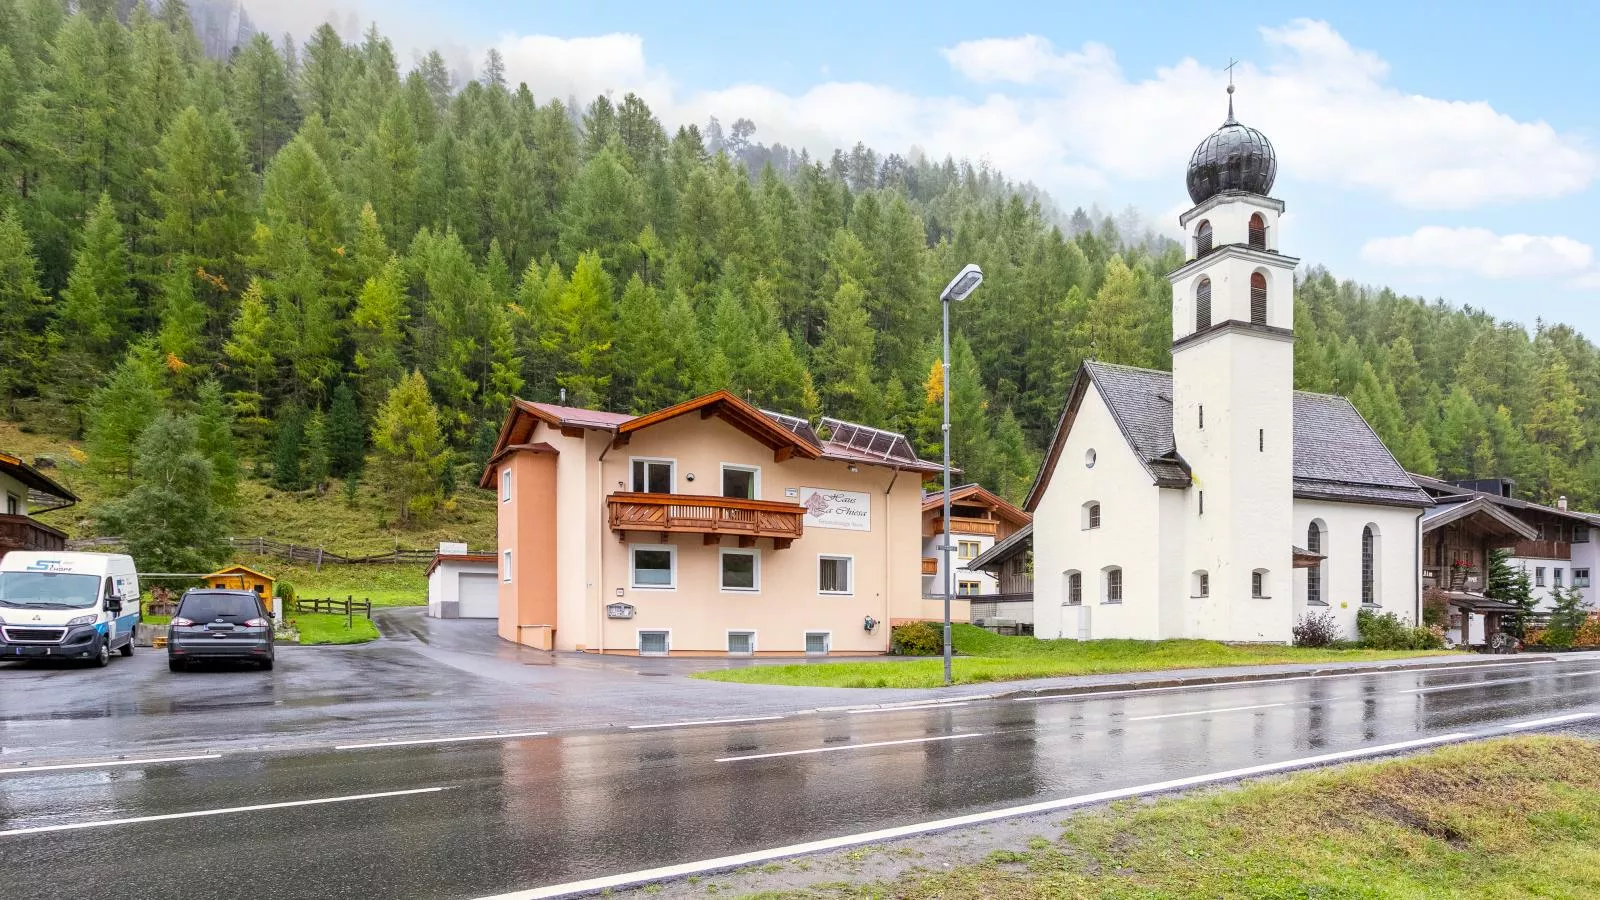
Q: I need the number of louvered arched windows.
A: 4